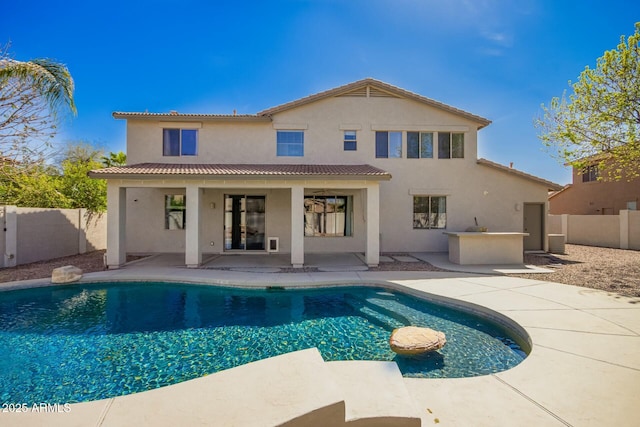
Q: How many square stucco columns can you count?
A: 4